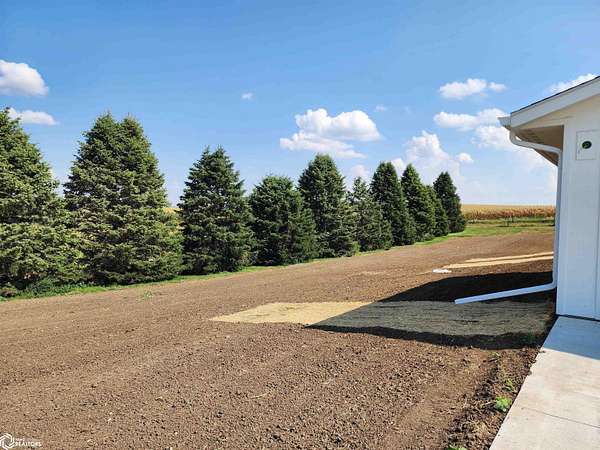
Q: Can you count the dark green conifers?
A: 10